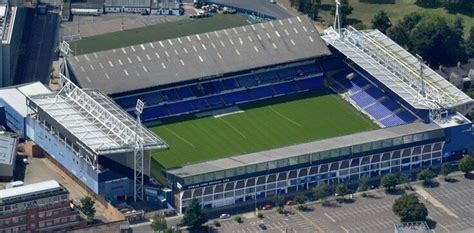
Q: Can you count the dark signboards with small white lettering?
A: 1